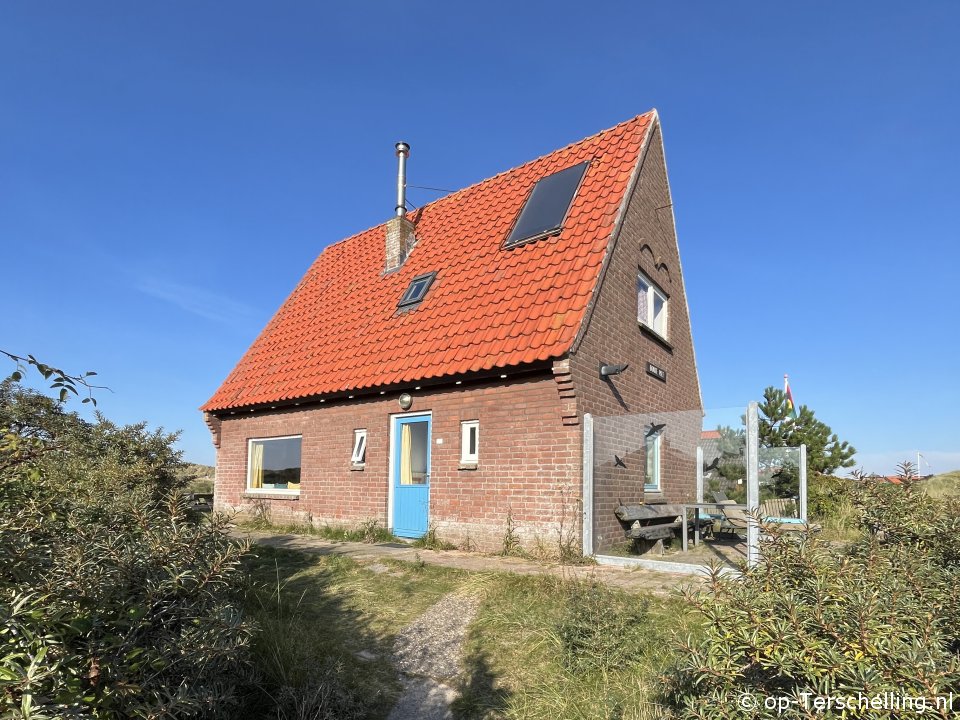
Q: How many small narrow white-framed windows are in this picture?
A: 2